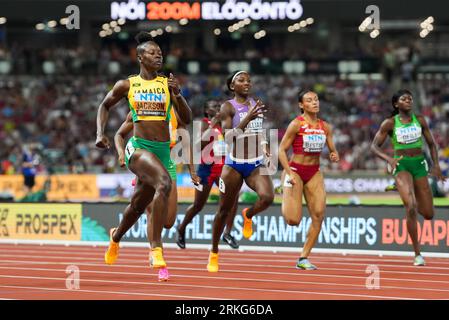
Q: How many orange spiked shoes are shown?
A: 4